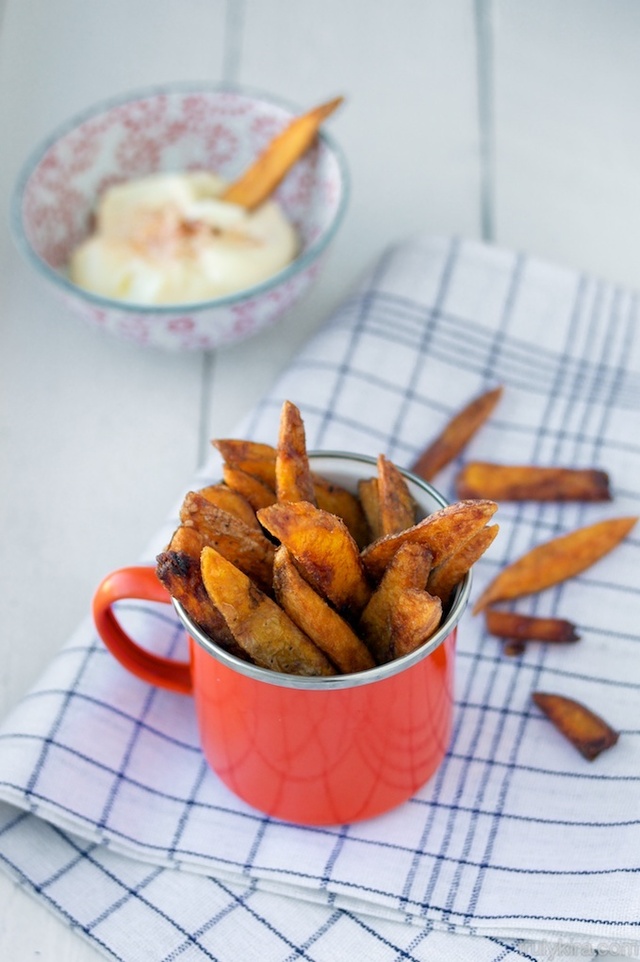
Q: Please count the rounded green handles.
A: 0